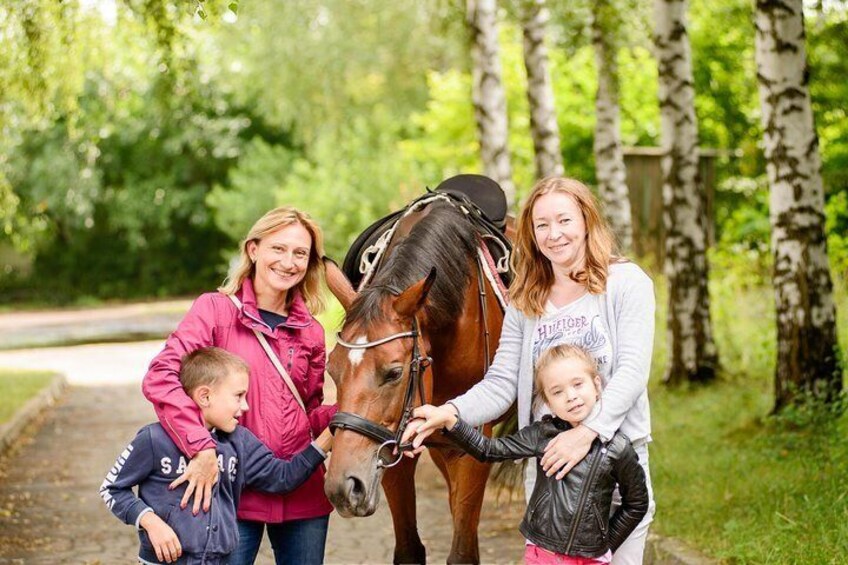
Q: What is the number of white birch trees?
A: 5